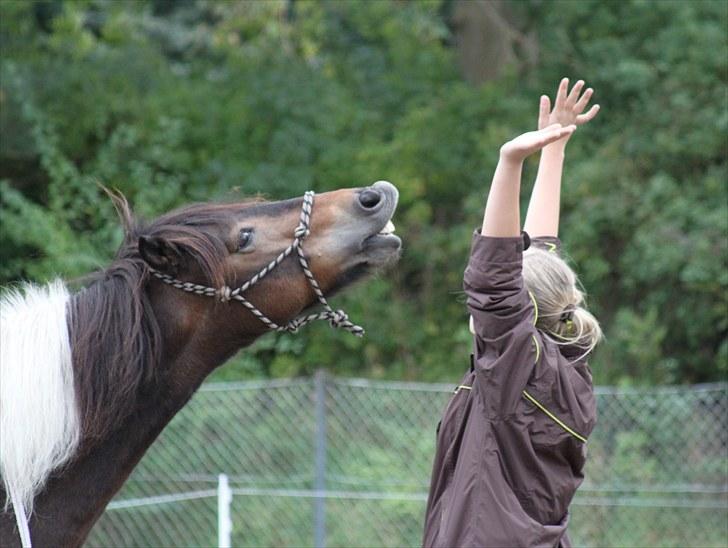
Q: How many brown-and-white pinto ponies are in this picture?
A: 1